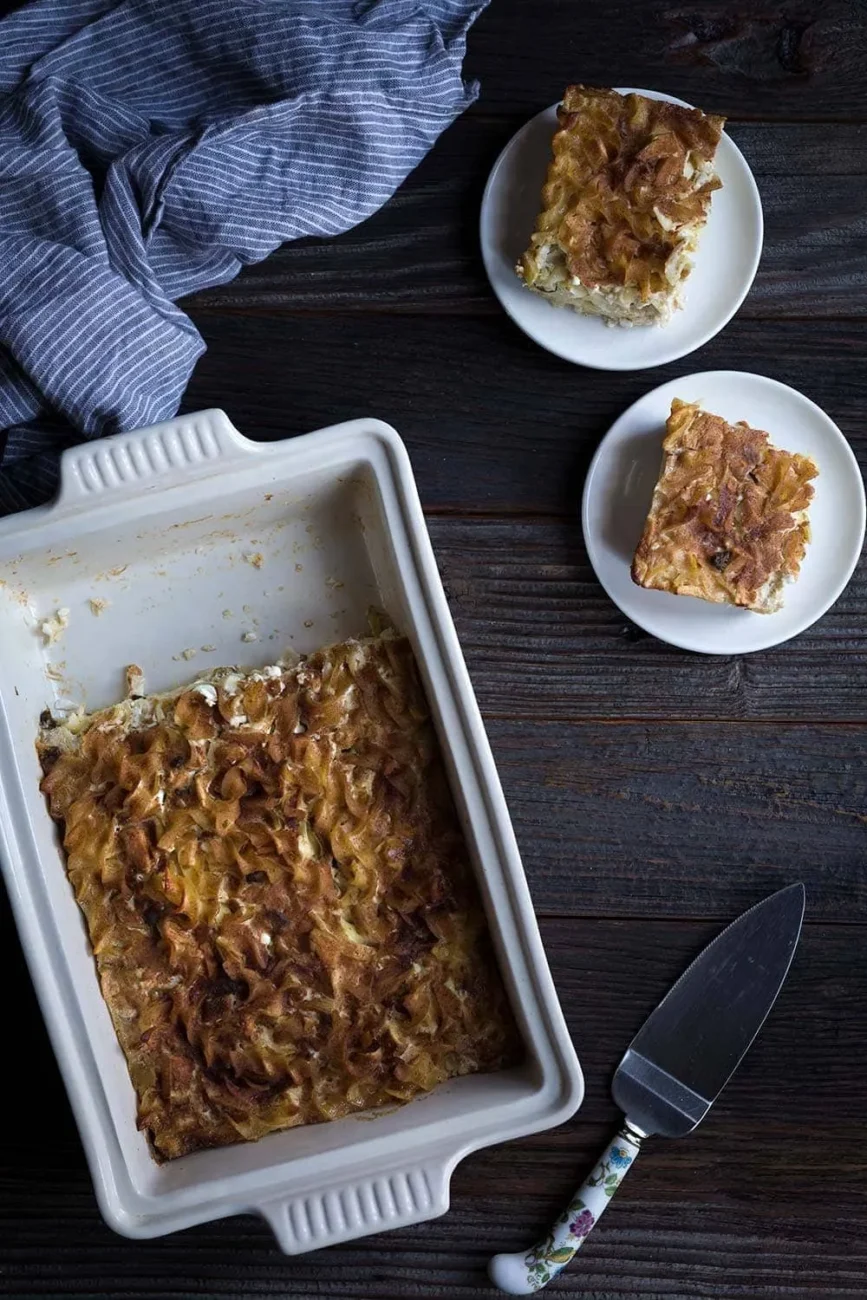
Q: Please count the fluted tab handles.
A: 2